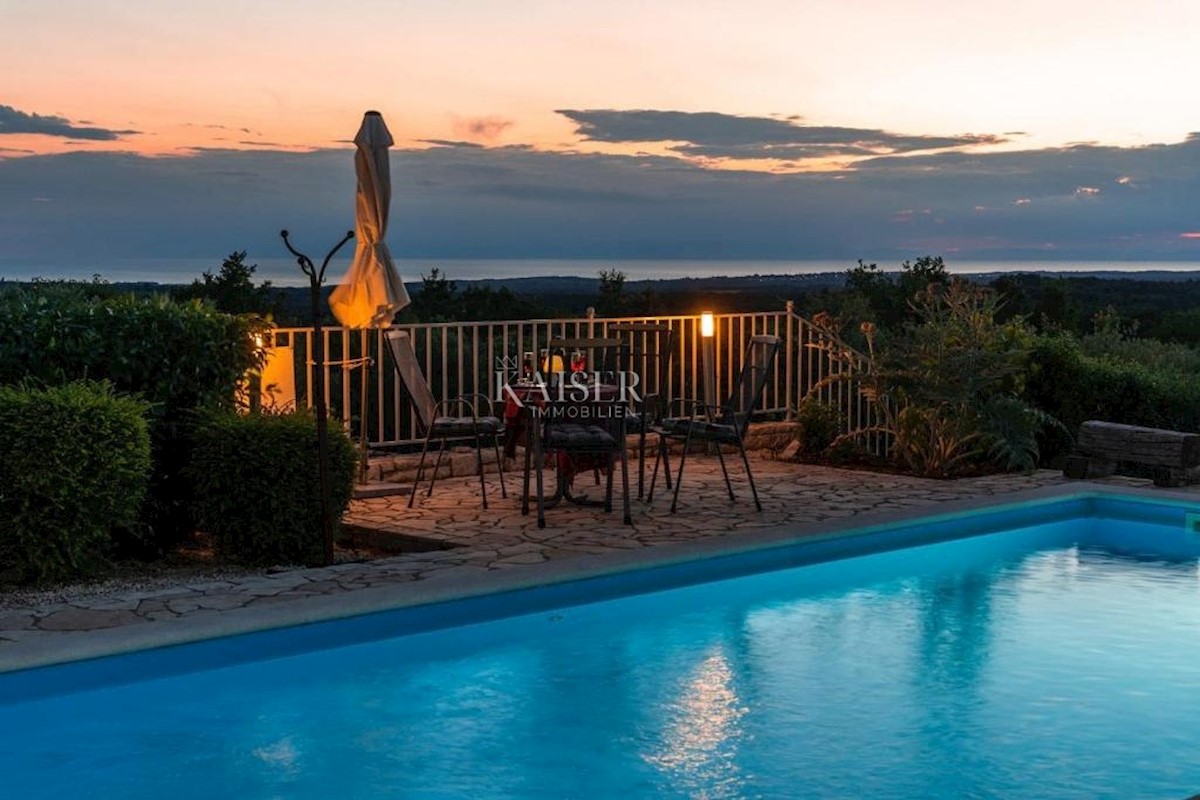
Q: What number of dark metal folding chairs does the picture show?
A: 4